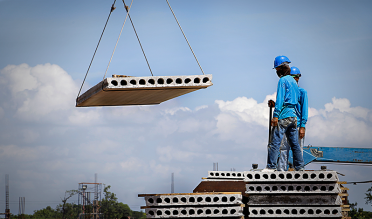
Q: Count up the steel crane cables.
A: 4